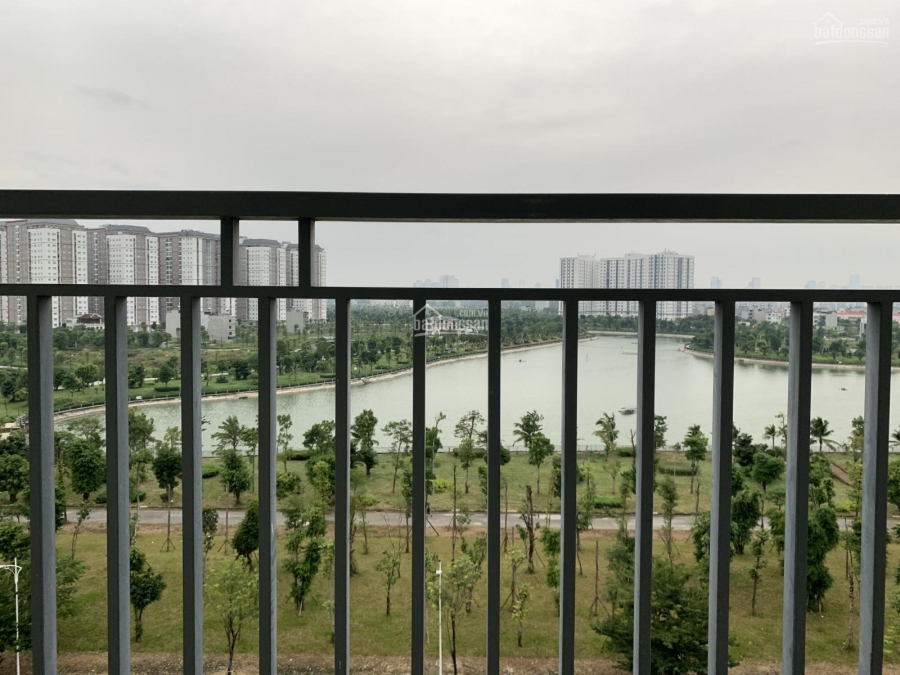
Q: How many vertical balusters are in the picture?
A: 12